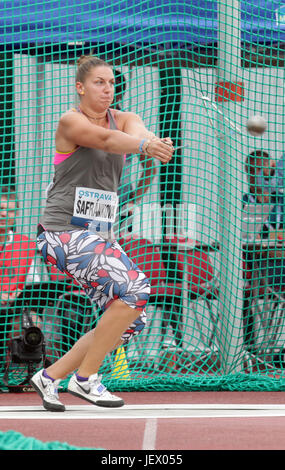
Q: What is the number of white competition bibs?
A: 1